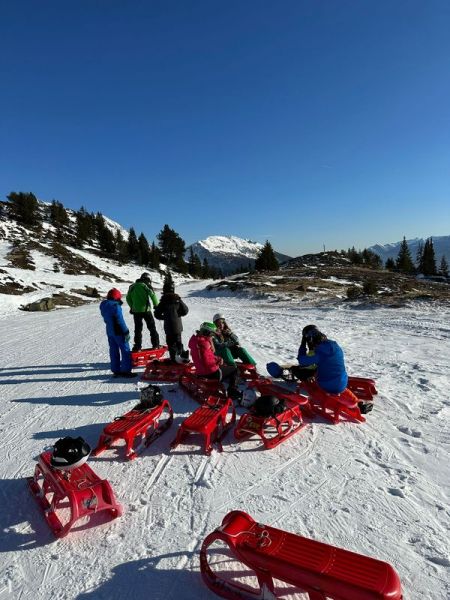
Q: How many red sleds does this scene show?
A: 12